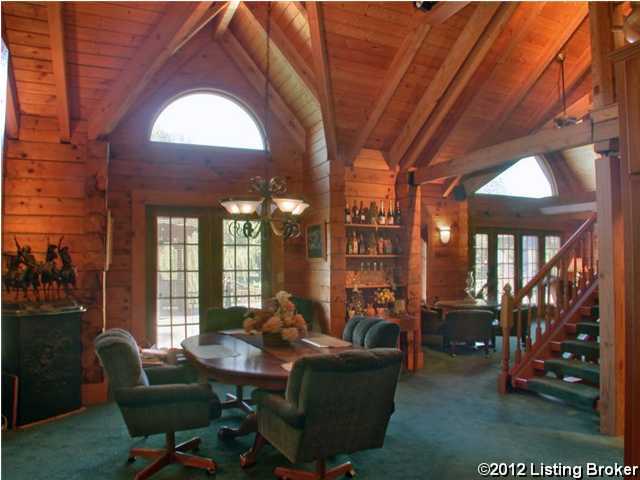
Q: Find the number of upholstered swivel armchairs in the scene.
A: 5